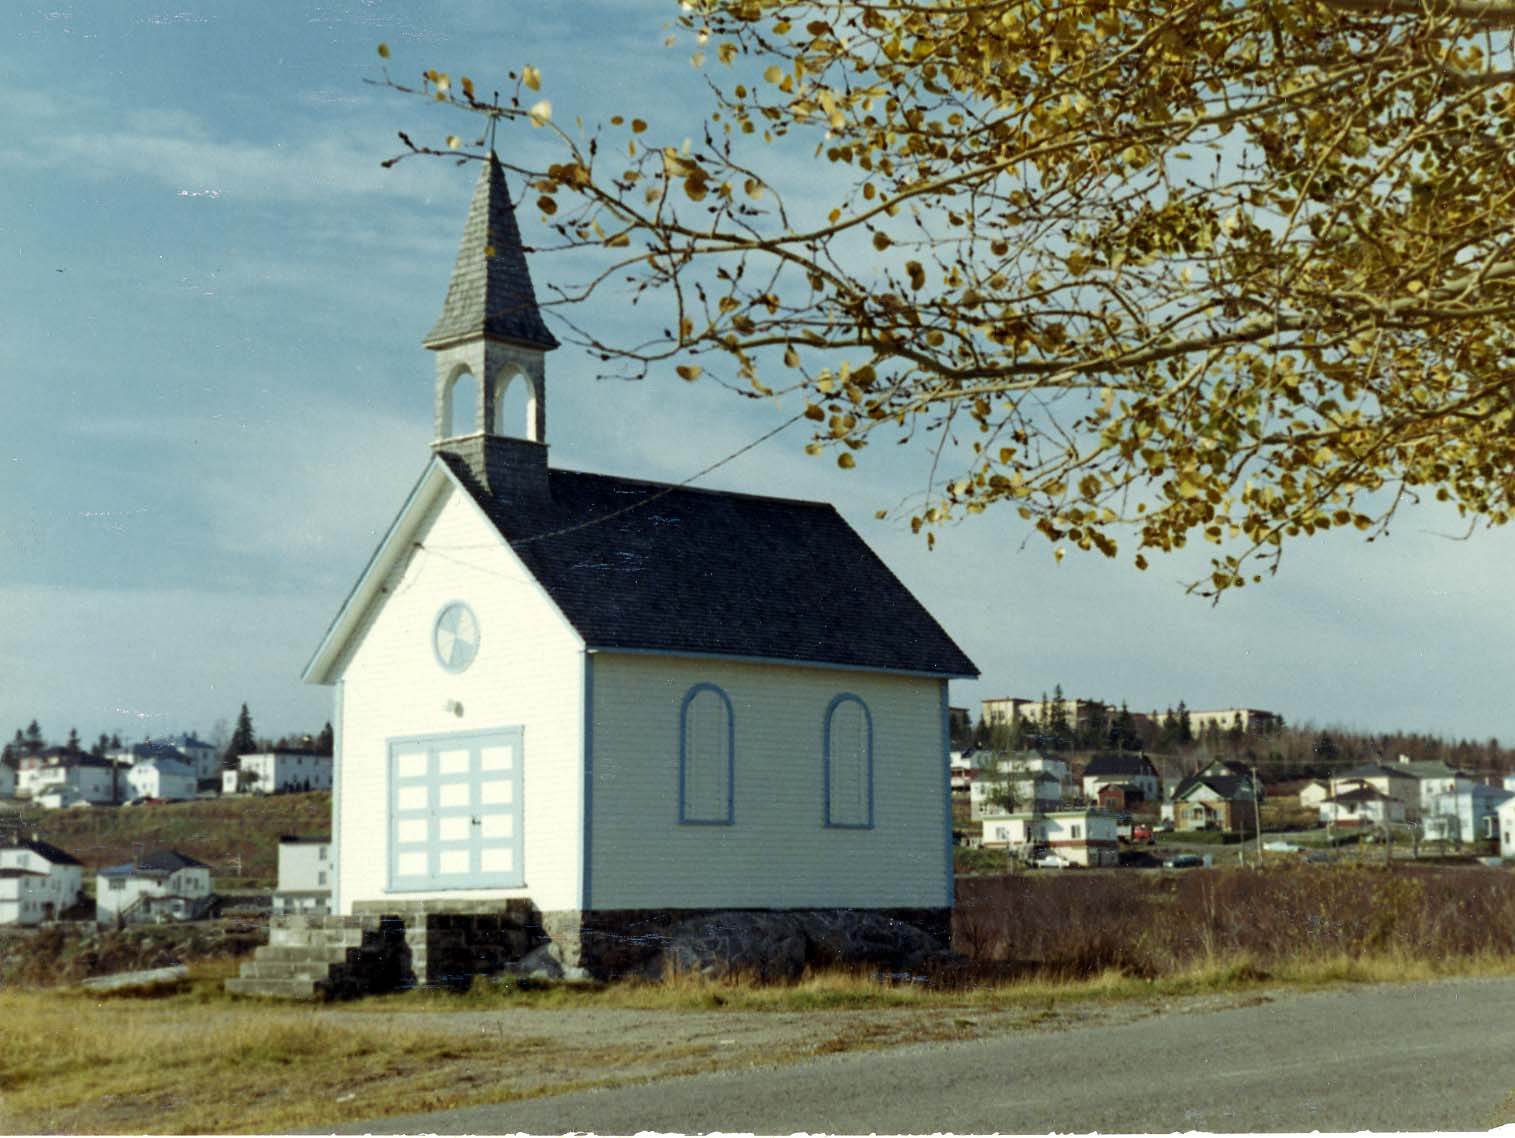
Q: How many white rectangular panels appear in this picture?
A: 12